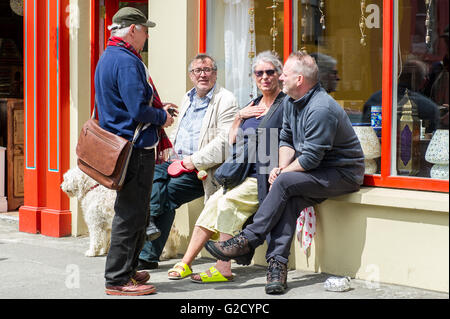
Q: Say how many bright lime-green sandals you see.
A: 2